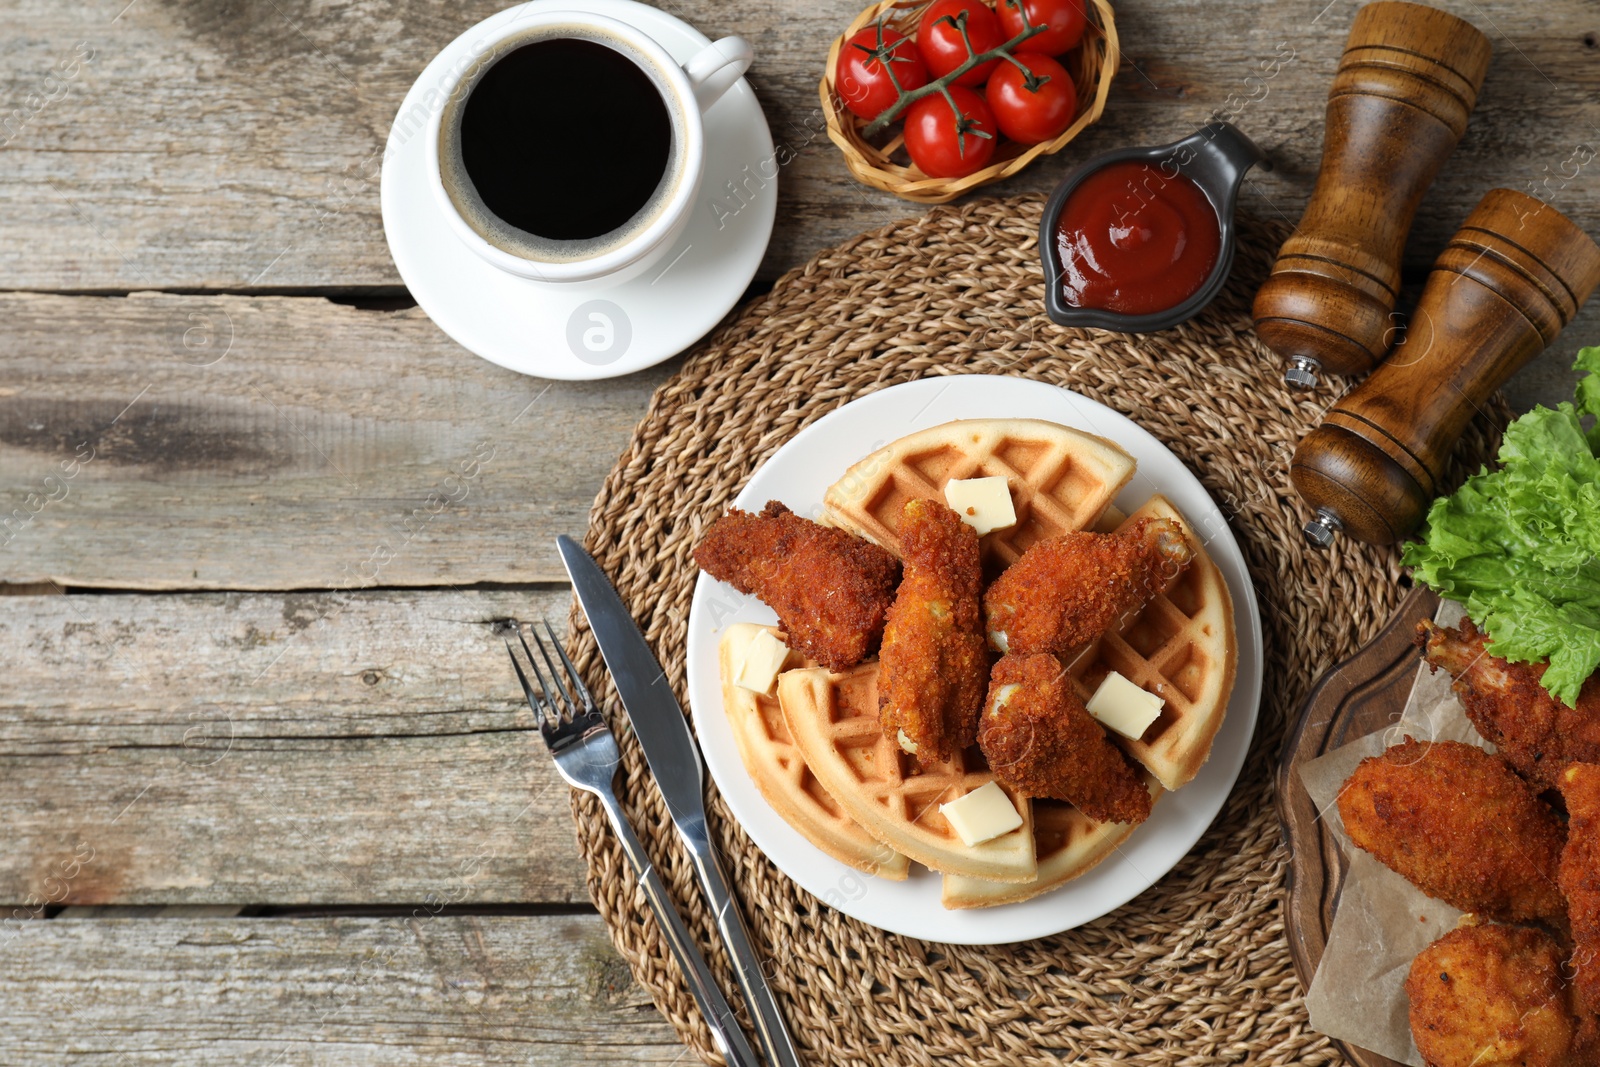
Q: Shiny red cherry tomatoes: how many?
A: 5